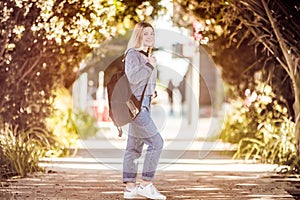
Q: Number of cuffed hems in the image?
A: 2